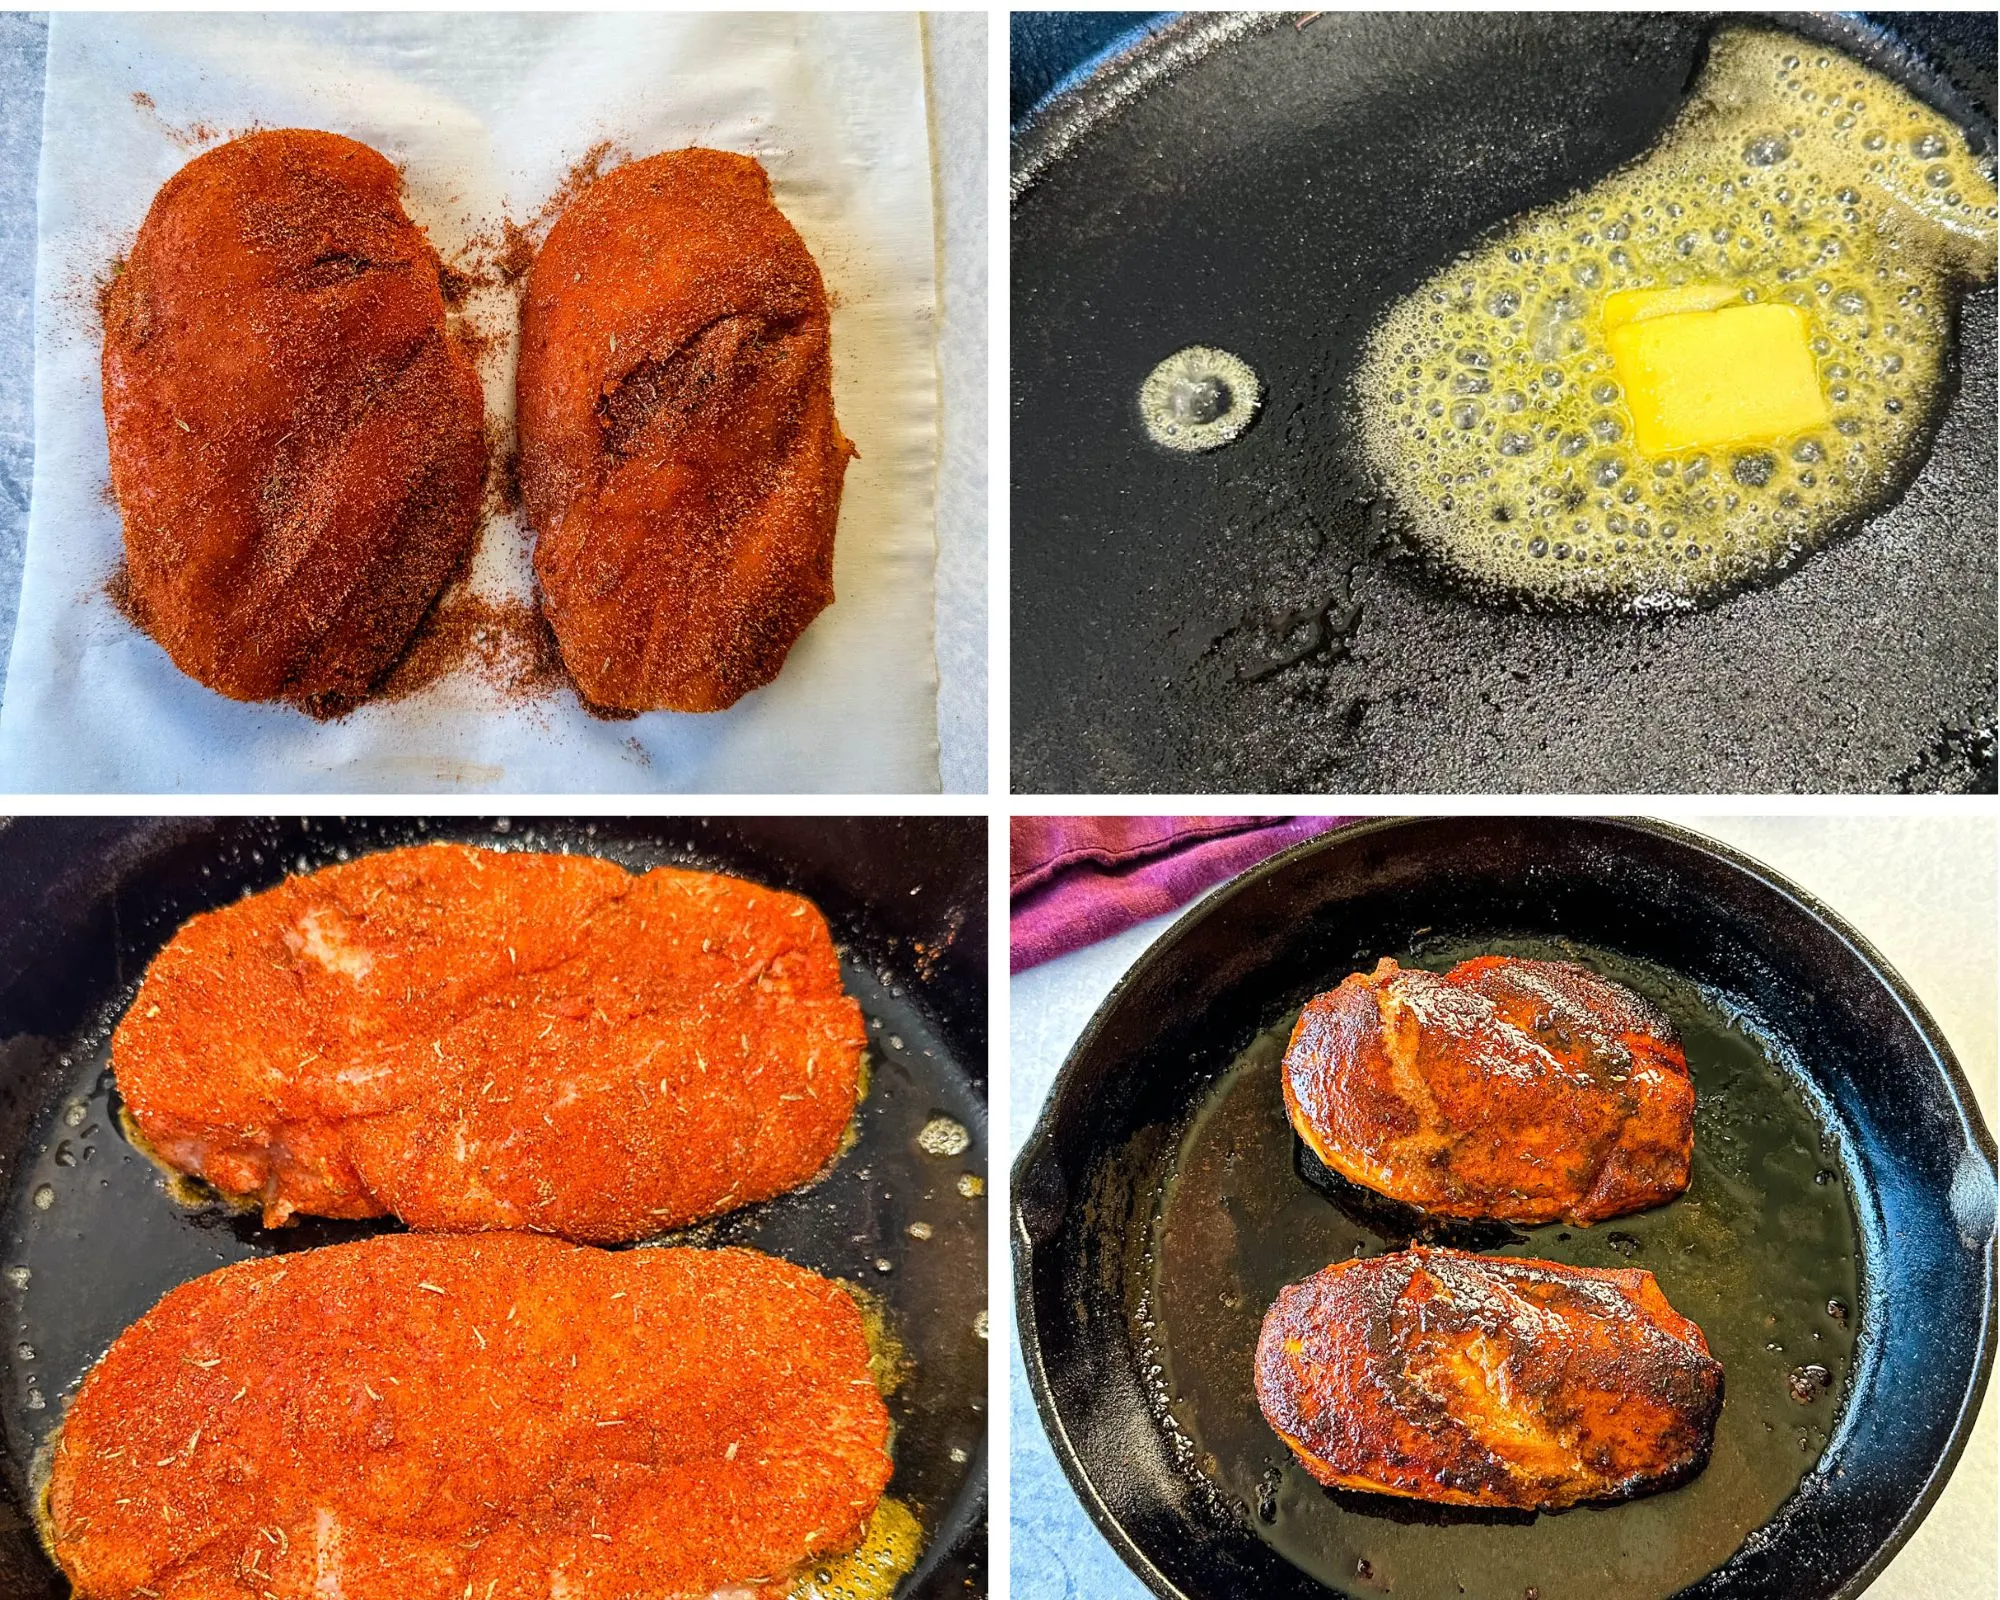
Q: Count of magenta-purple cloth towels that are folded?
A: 1